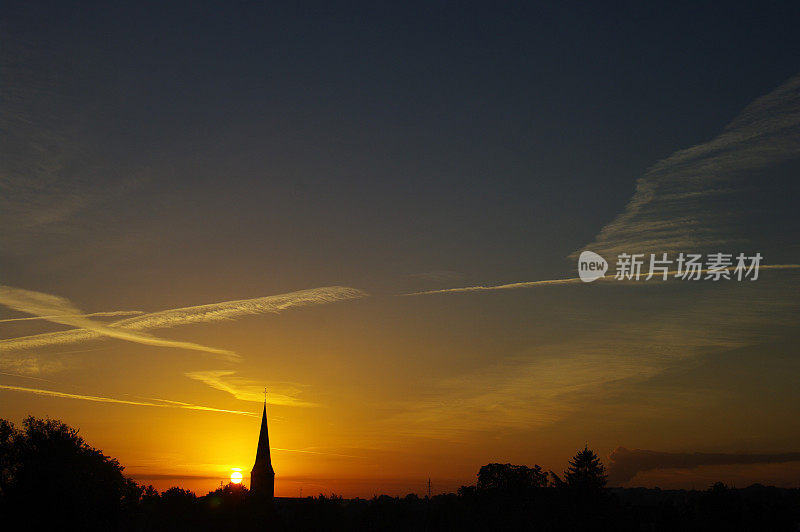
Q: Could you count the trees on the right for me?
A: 2